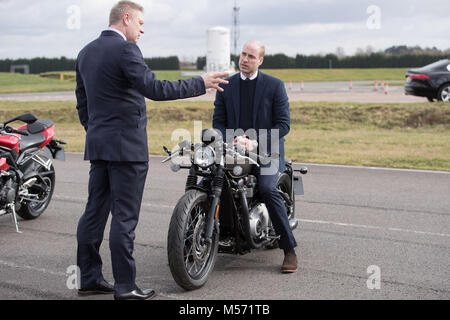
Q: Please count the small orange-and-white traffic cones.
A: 6